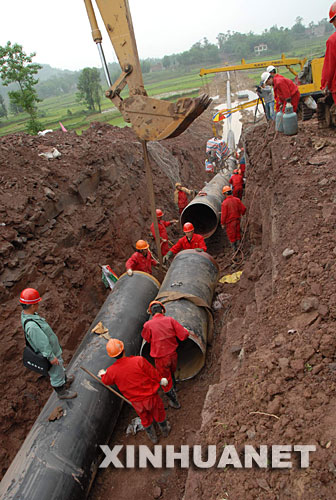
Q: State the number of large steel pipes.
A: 3